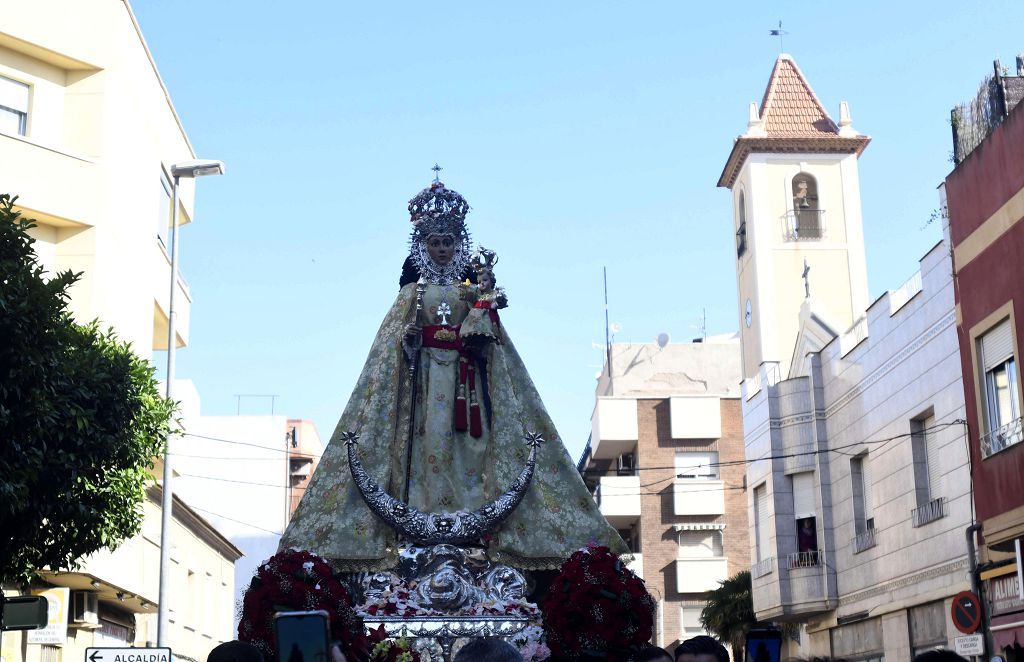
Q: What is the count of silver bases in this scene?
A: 1